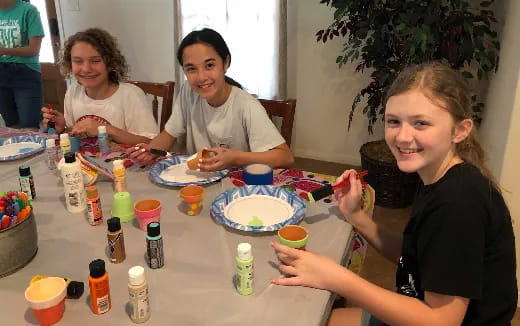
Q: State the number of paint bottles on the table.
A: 12